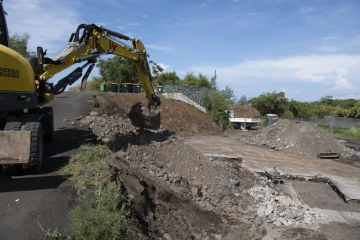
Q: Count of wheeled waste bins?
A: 5